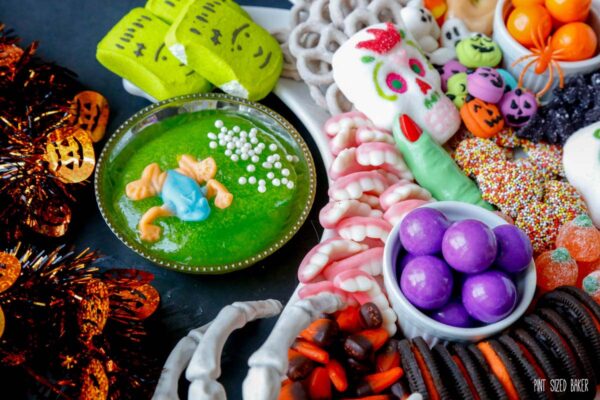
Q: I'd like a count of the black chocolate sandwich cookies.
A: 6